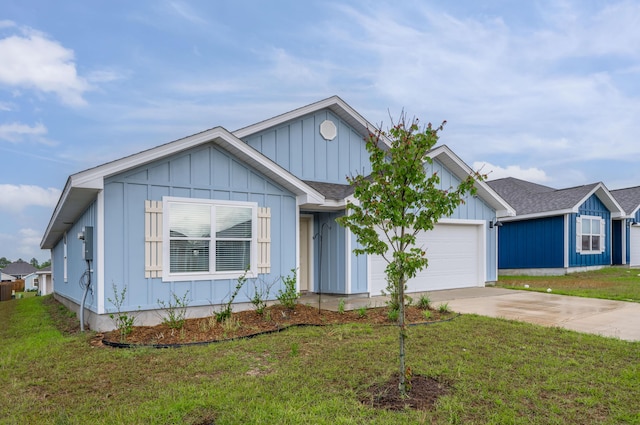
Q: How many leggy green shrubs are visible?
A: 5